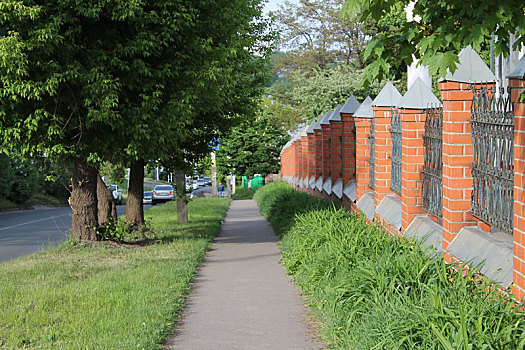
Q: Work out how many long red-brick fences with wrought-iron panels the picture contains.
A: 1